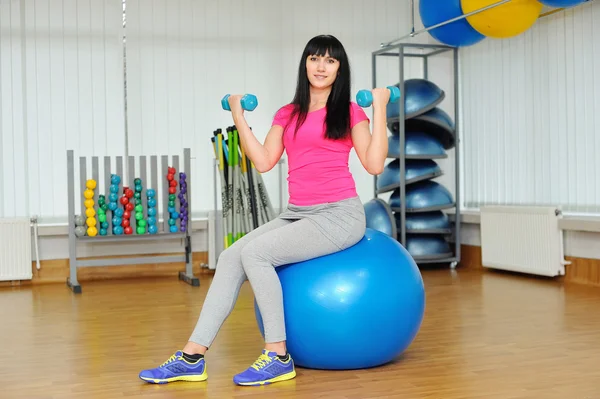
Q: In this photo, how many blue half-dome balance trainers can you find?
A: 8